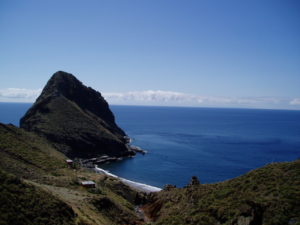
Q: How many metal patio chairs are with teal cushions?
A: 0